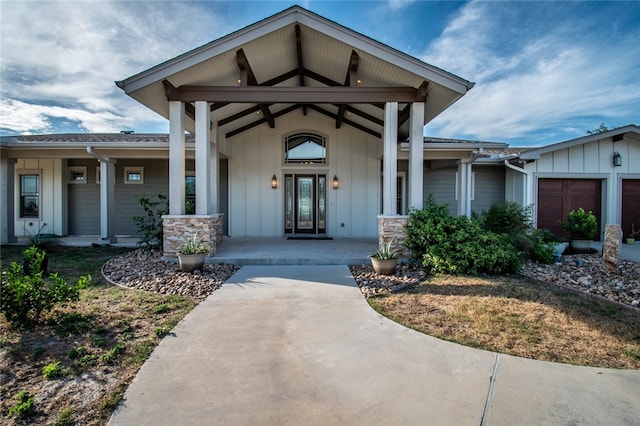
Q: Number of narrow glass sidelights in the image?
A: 2